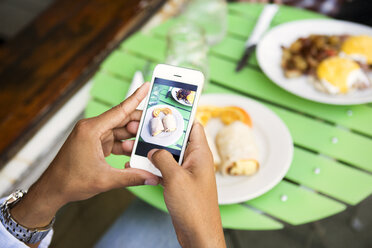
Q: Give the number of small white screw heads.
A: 4